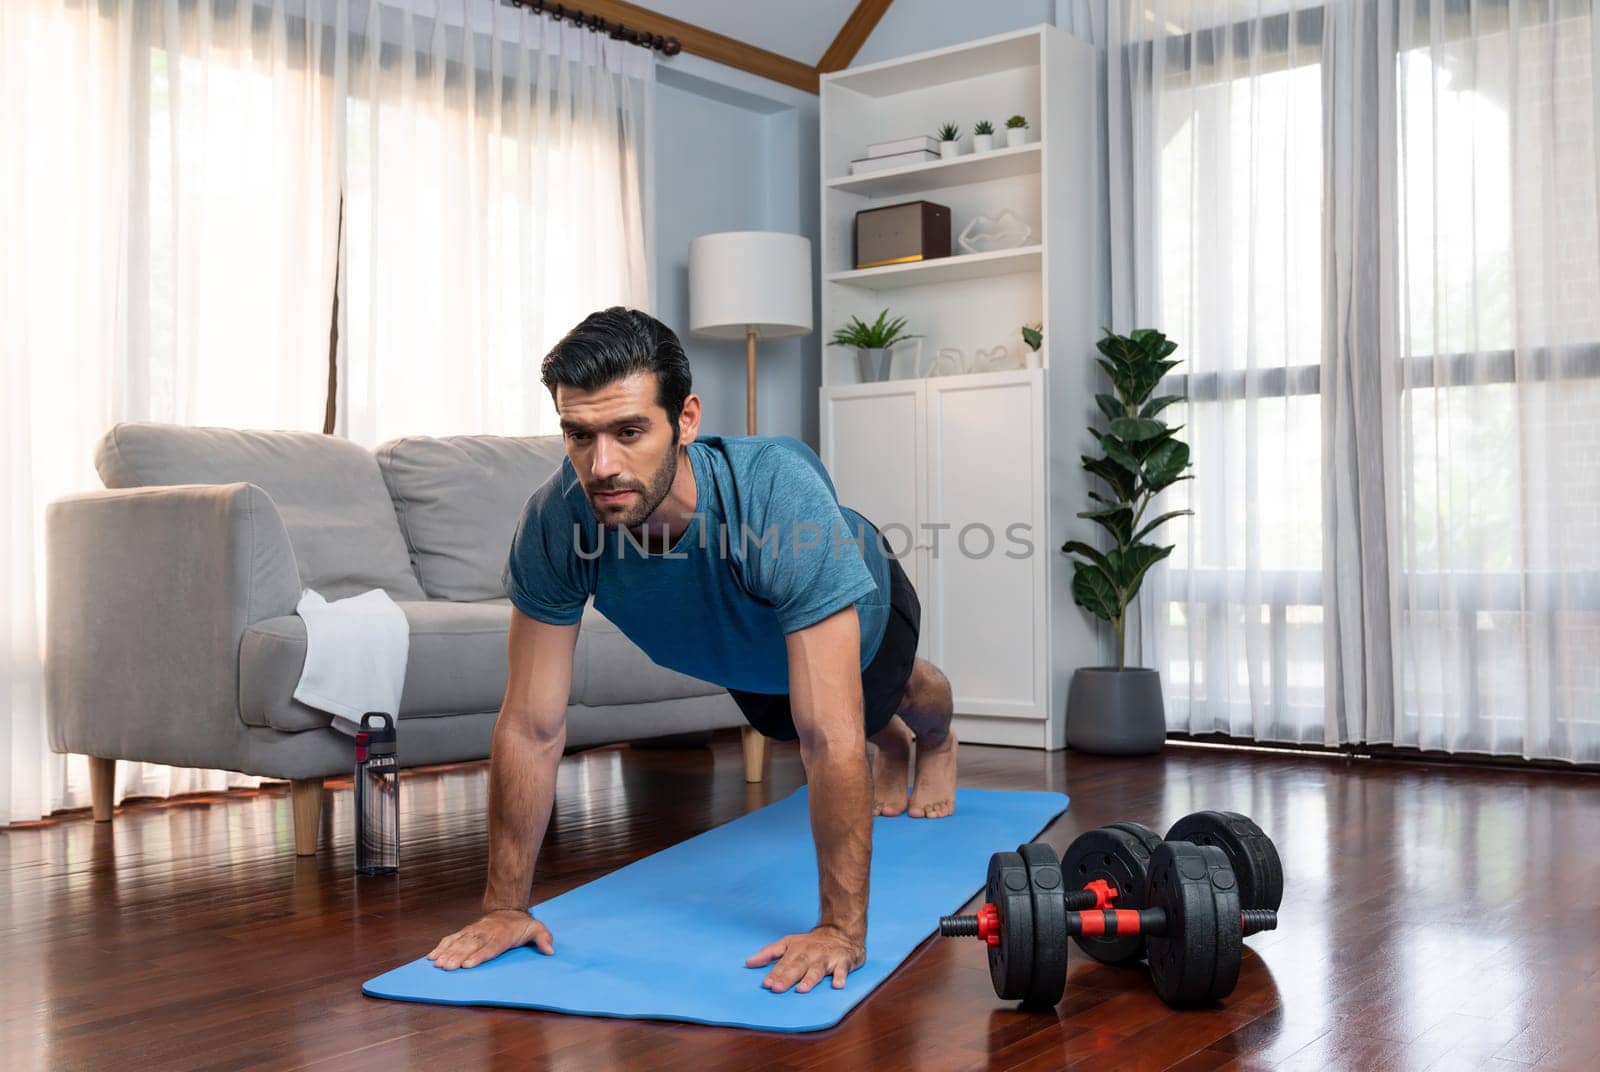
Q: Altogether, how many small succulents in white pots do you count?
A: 3